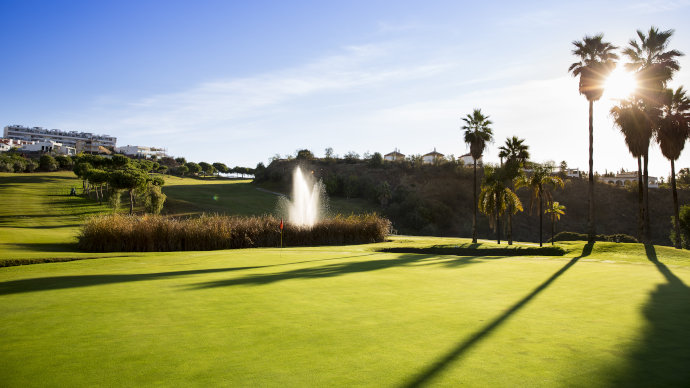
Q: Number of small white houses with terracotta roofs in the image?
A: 3